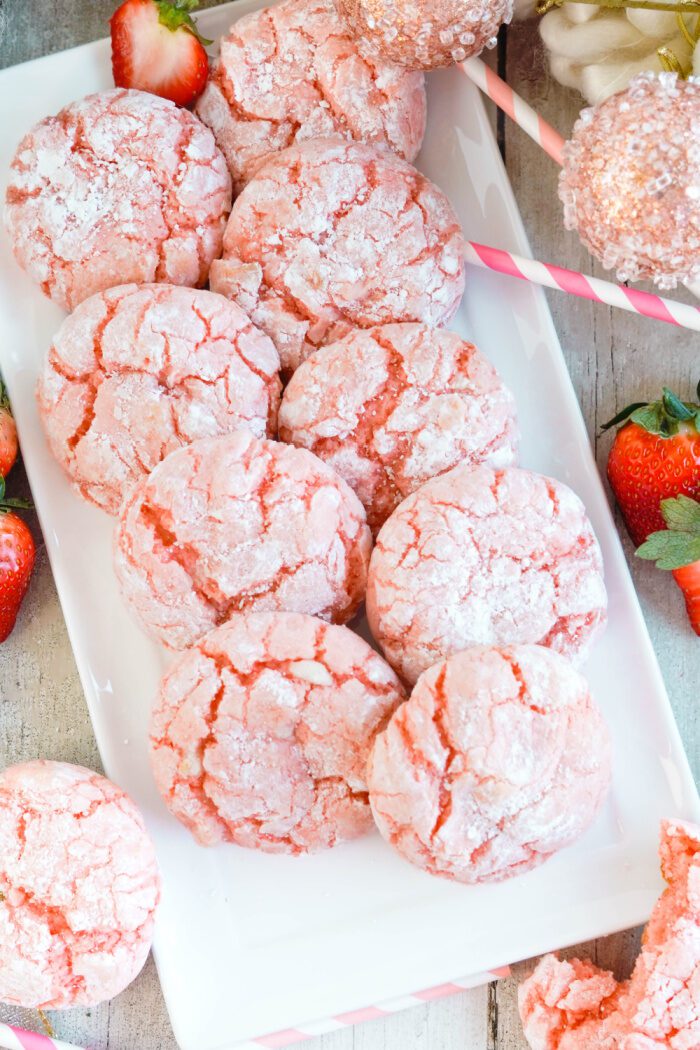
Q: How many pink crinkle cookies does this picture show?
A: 11